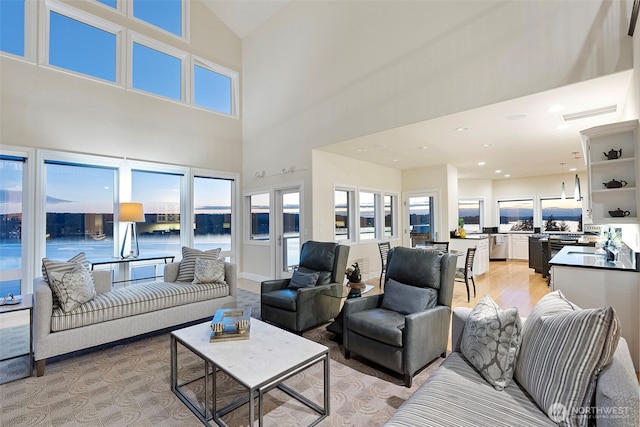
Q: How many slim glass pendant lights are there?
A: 3